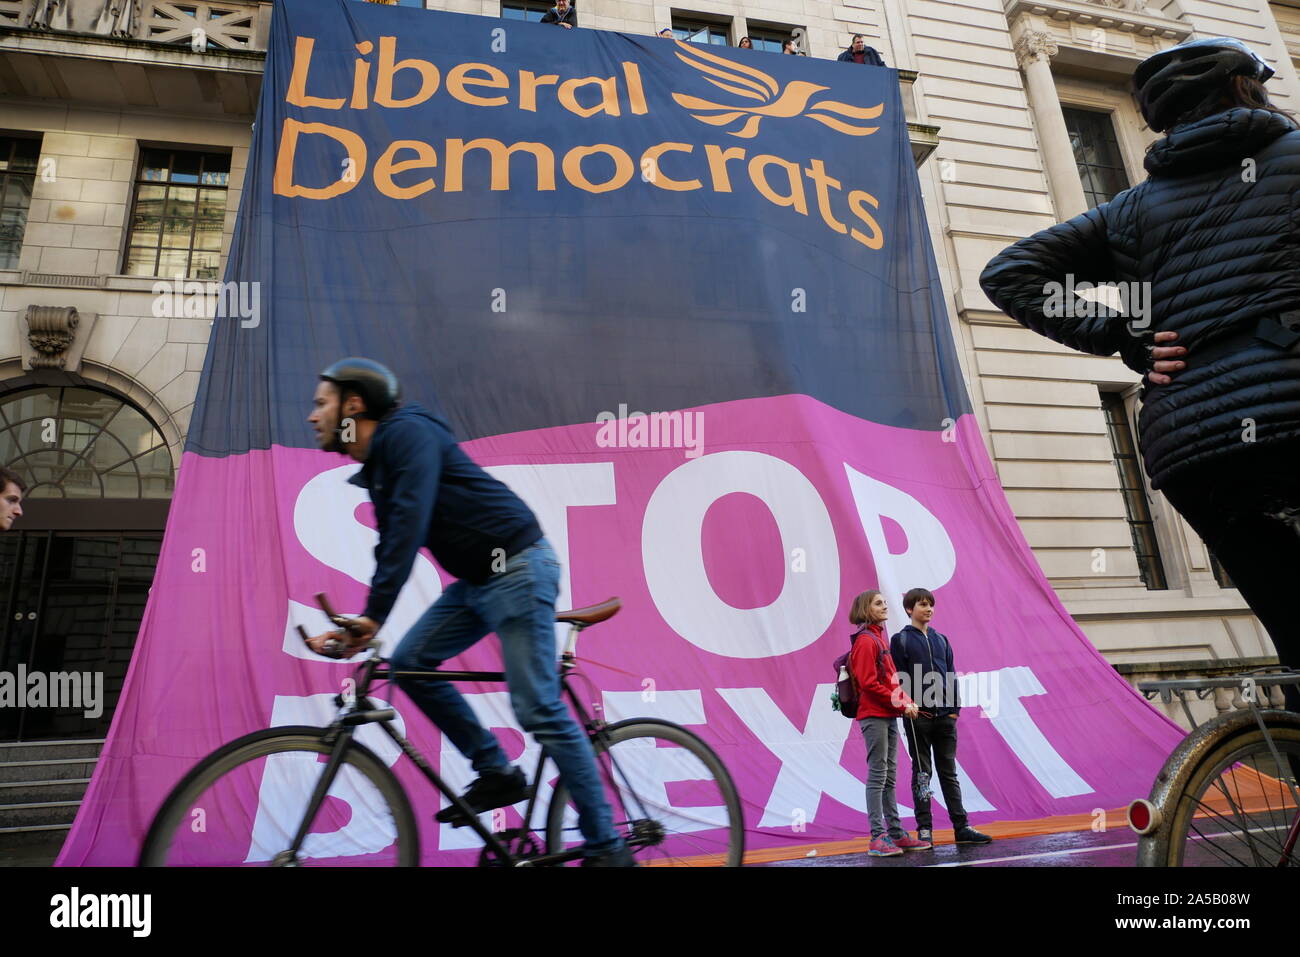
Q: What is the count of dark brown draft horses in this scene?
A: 0